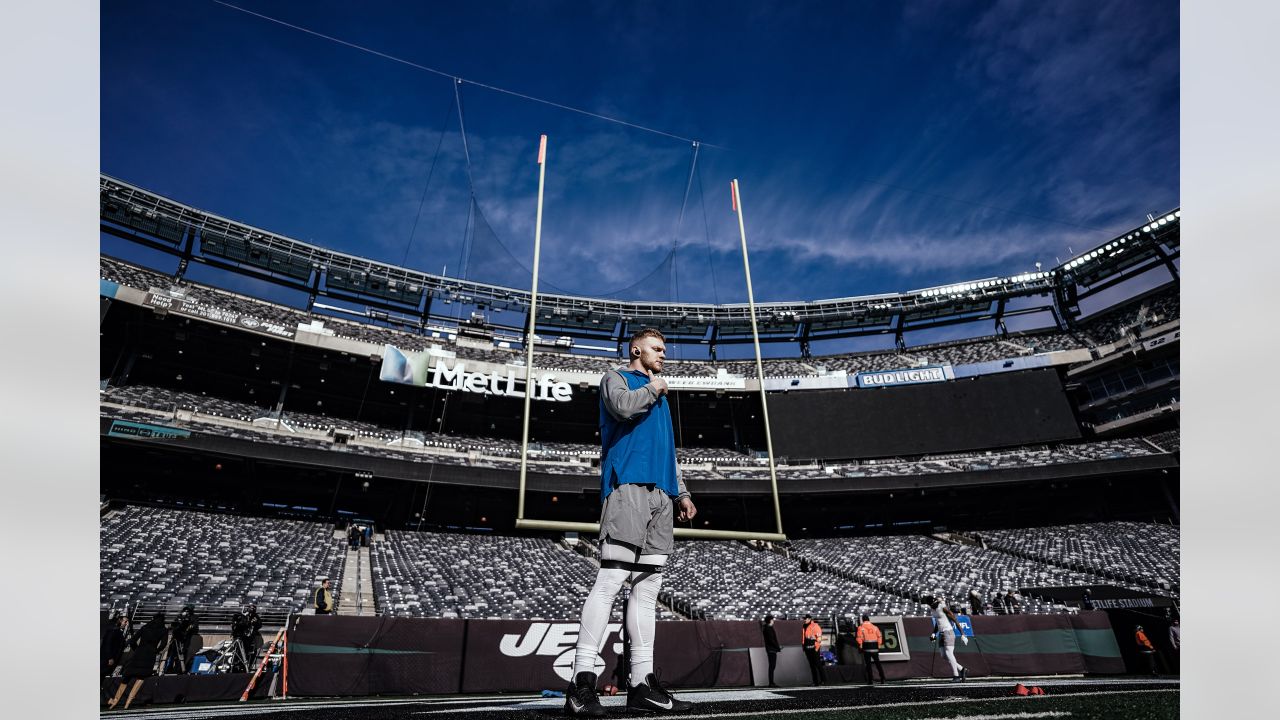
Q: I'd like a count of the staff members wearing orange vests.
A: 3